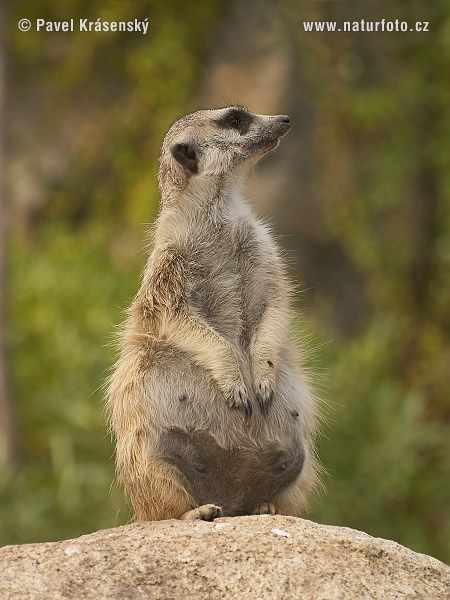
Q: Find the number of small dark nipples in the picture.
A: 4